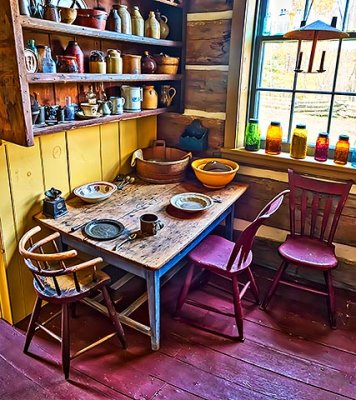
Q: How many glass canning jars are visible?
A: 5